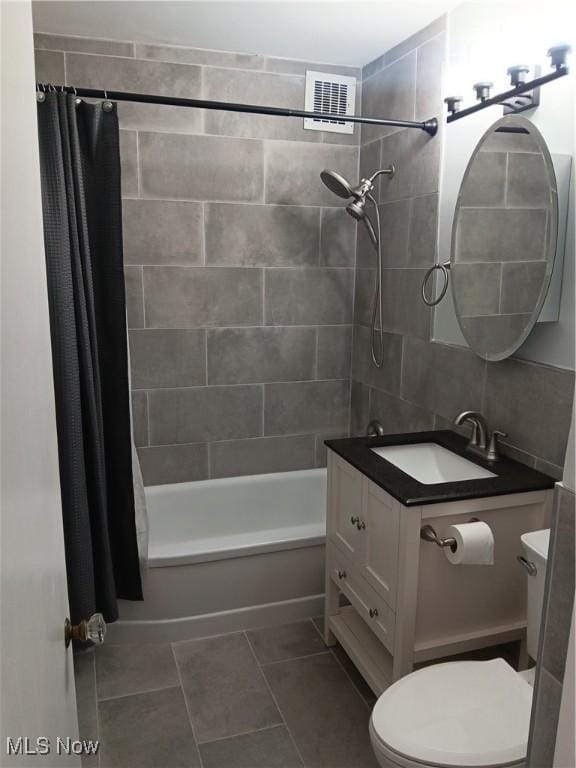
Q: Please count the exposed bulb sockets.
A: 4